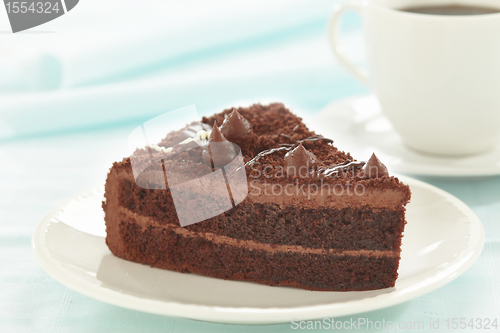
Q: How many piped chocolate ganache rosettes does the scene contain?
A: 4